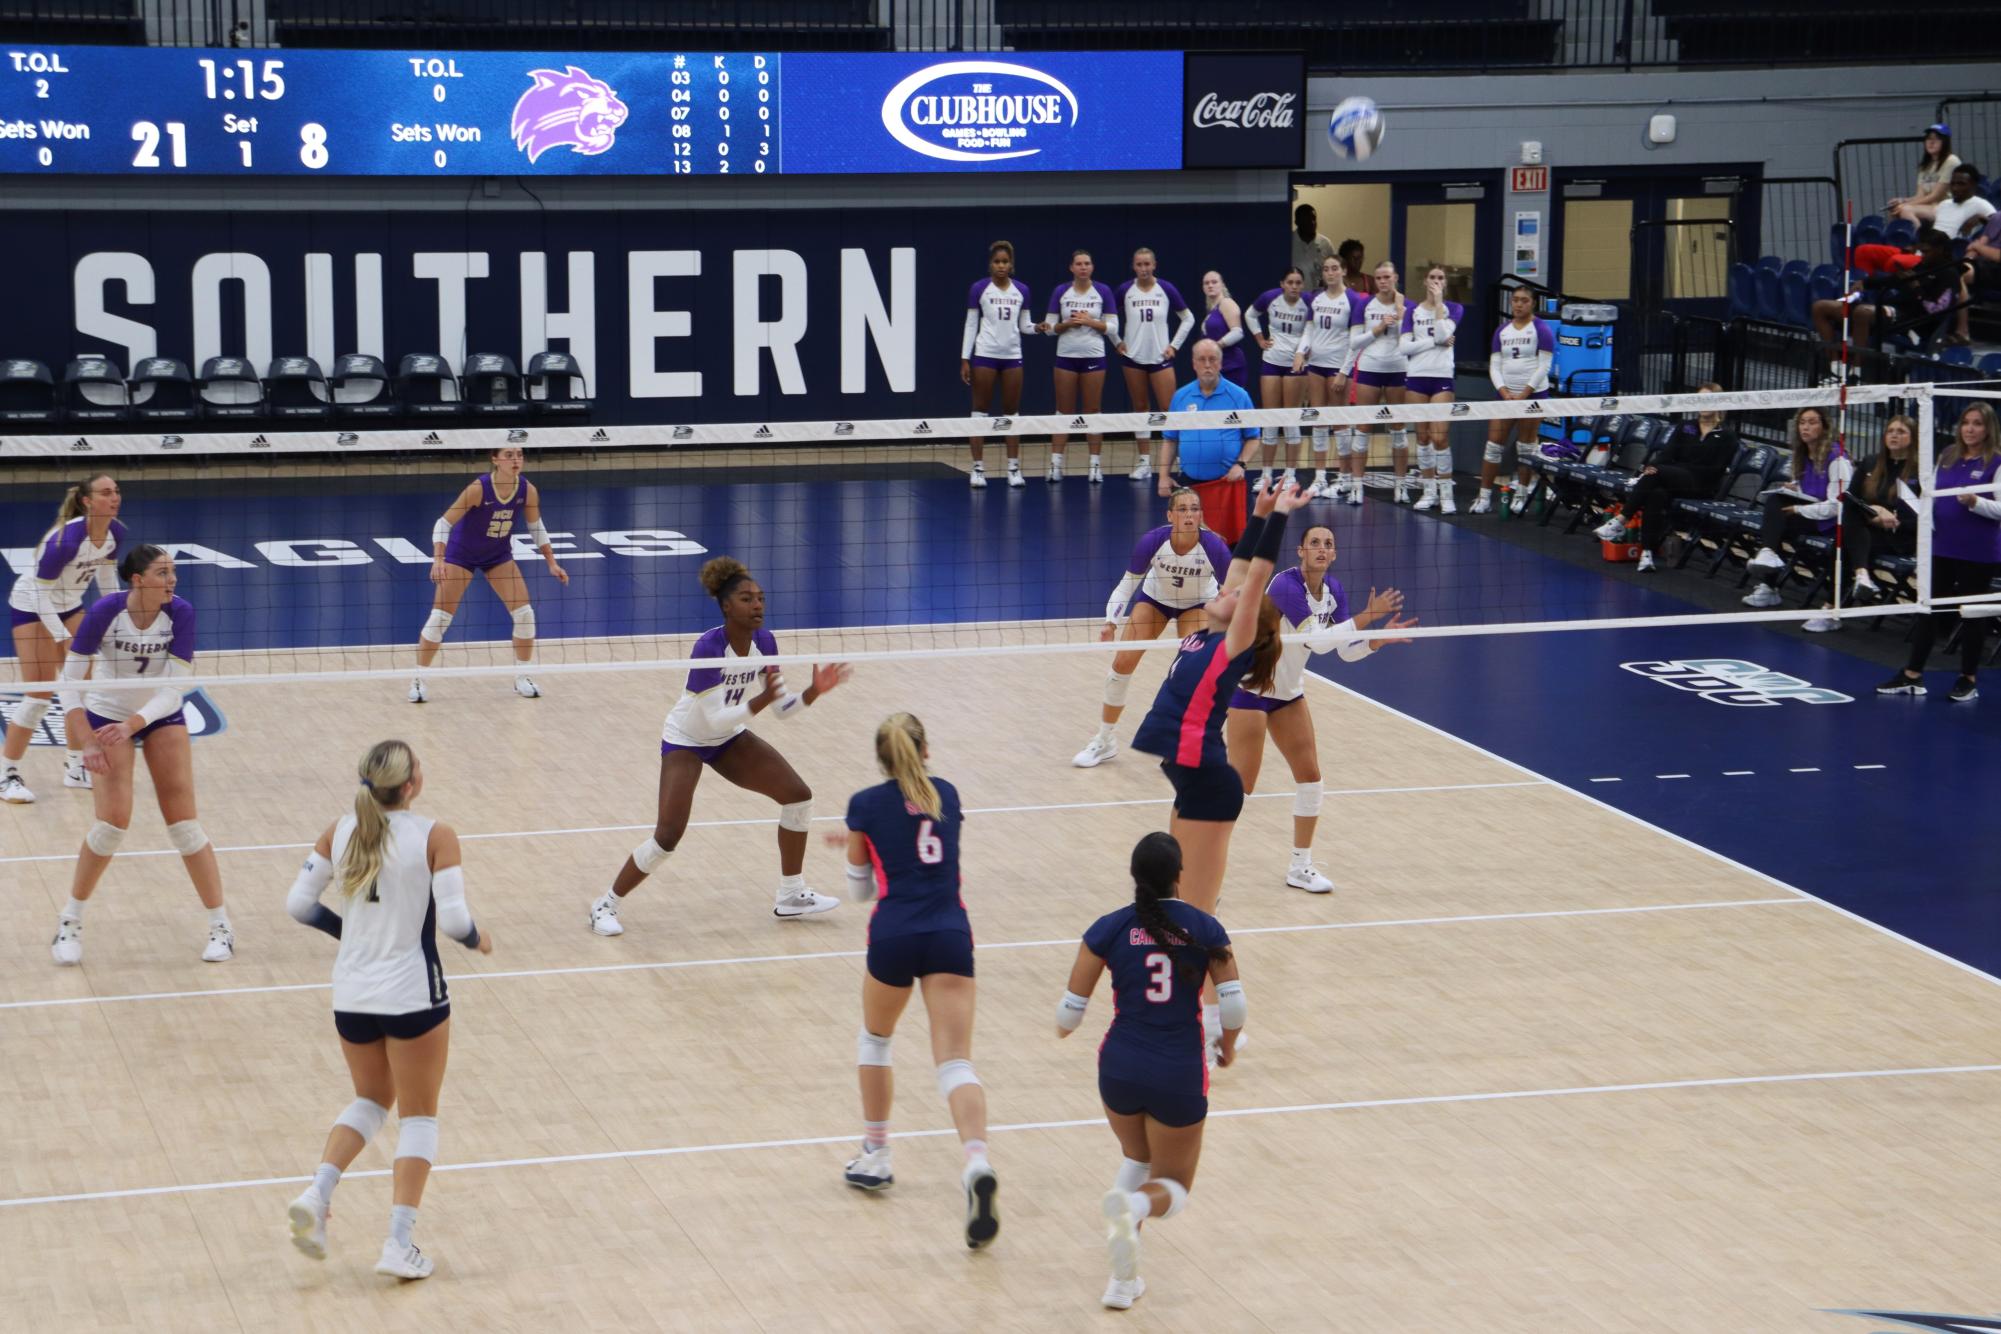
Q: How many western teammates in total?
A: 15